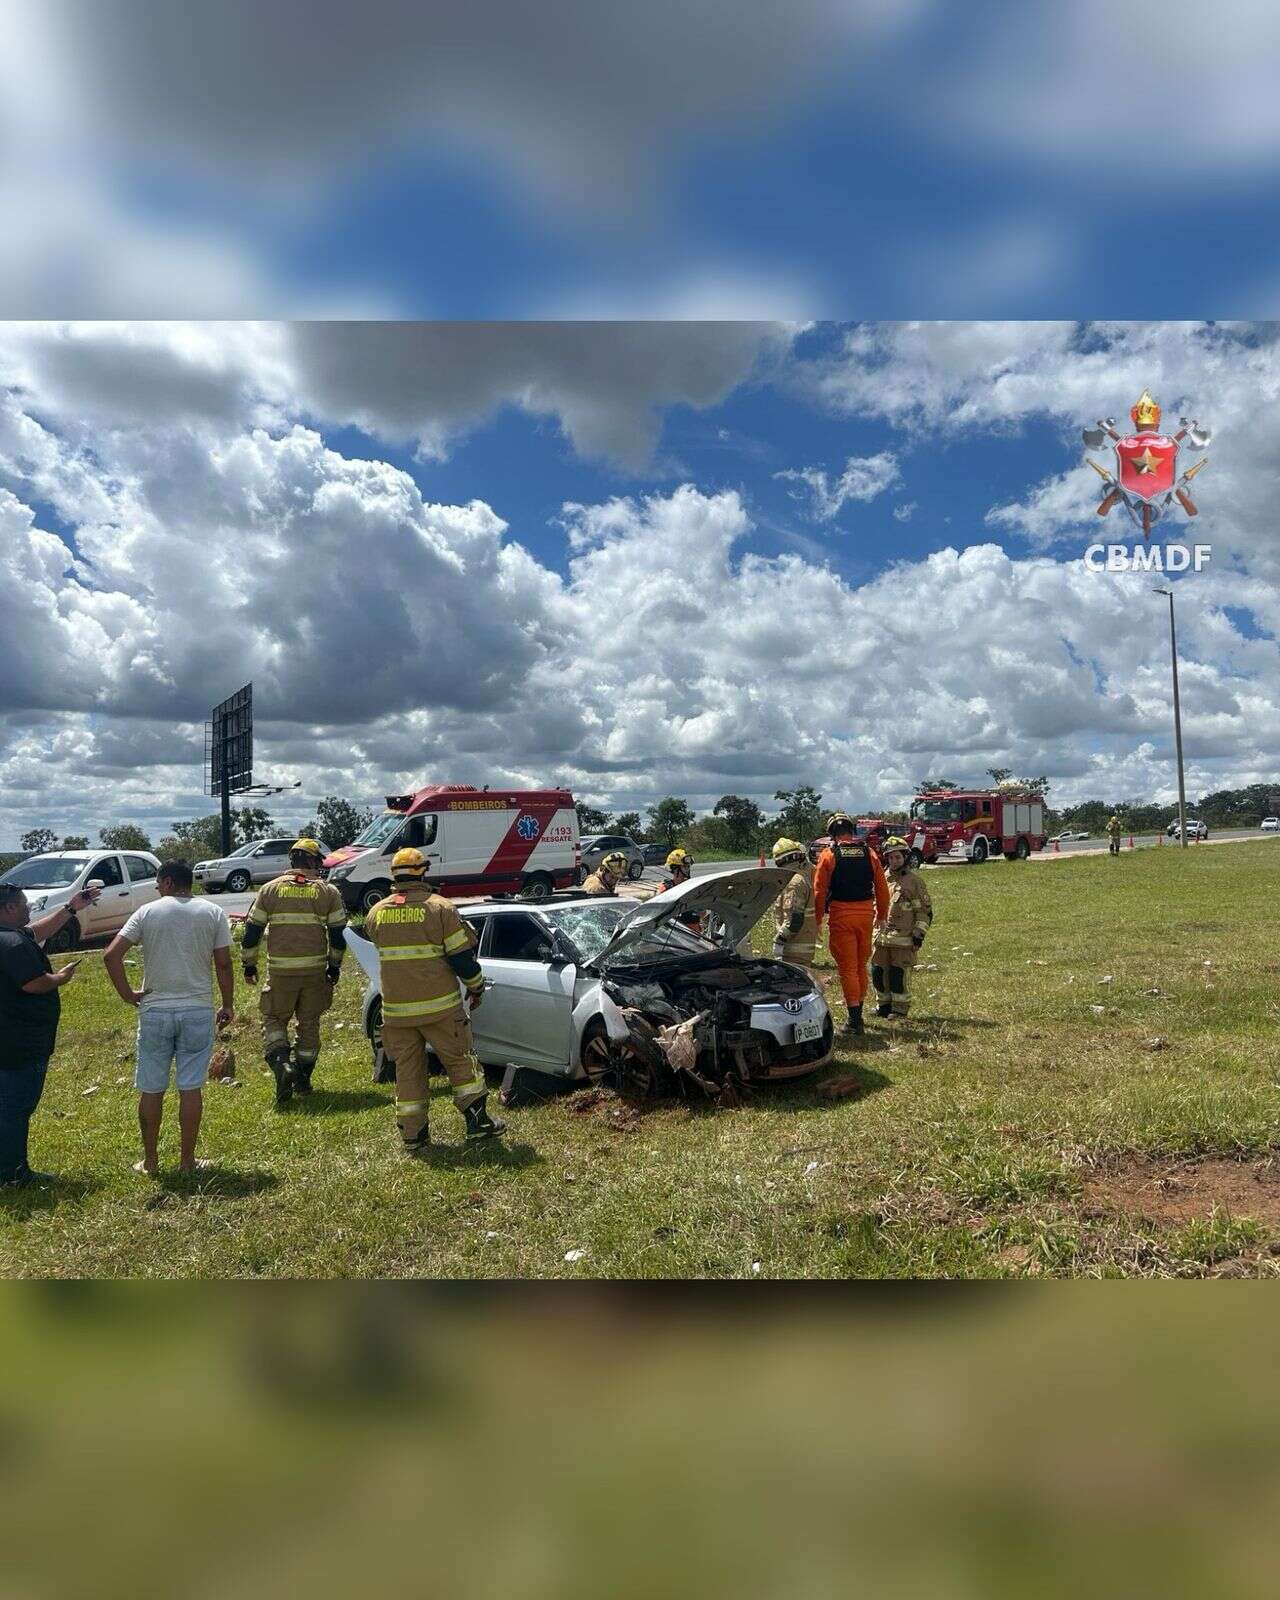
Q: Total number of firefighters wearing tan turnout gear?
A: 6